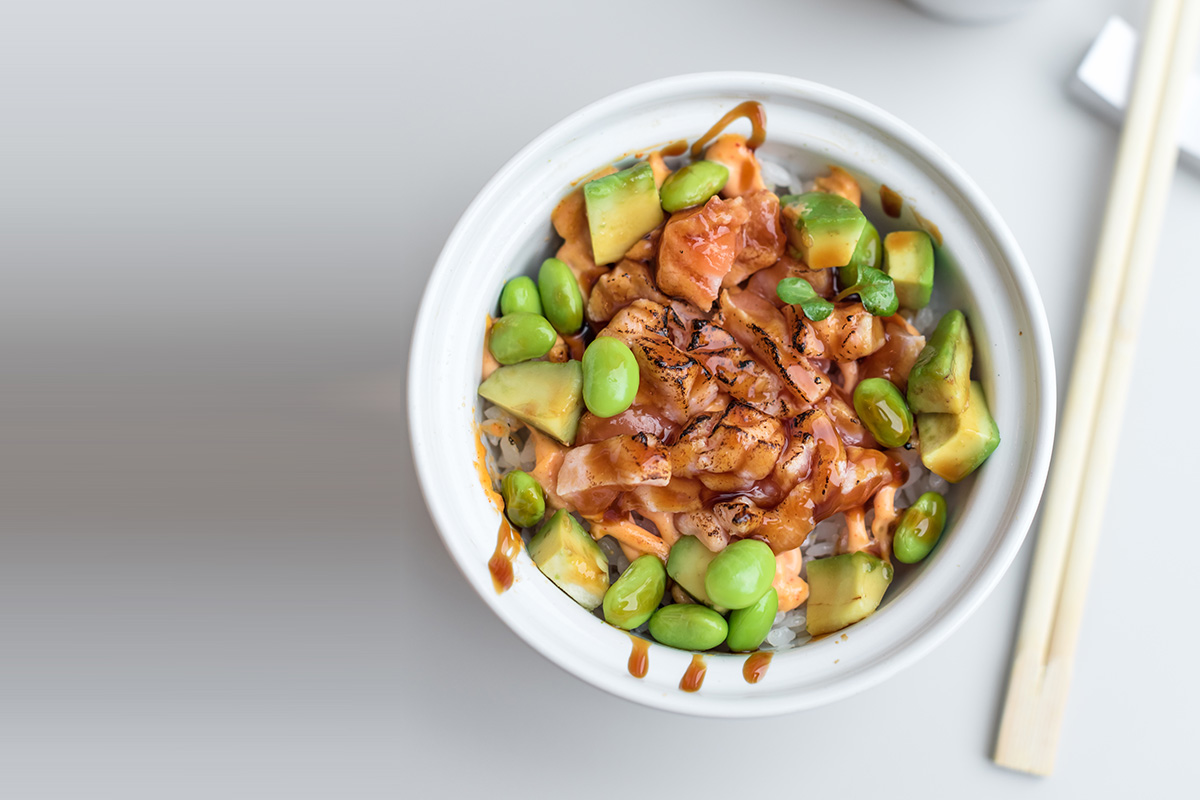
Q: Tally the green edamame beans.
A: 13